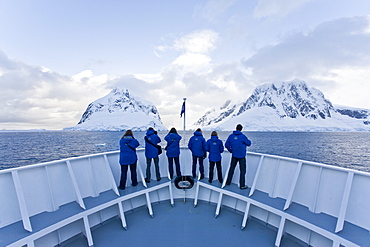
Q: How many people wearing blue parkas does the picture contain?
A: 6